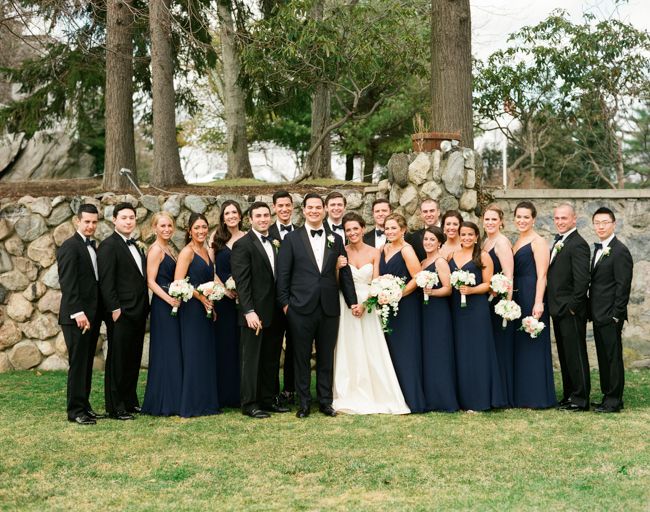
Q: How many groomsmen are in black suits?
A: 9